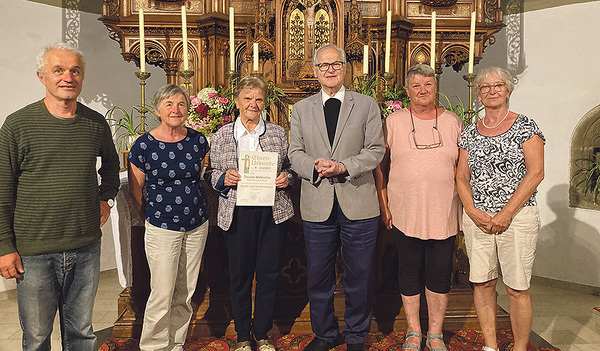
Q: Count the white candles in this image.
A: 8